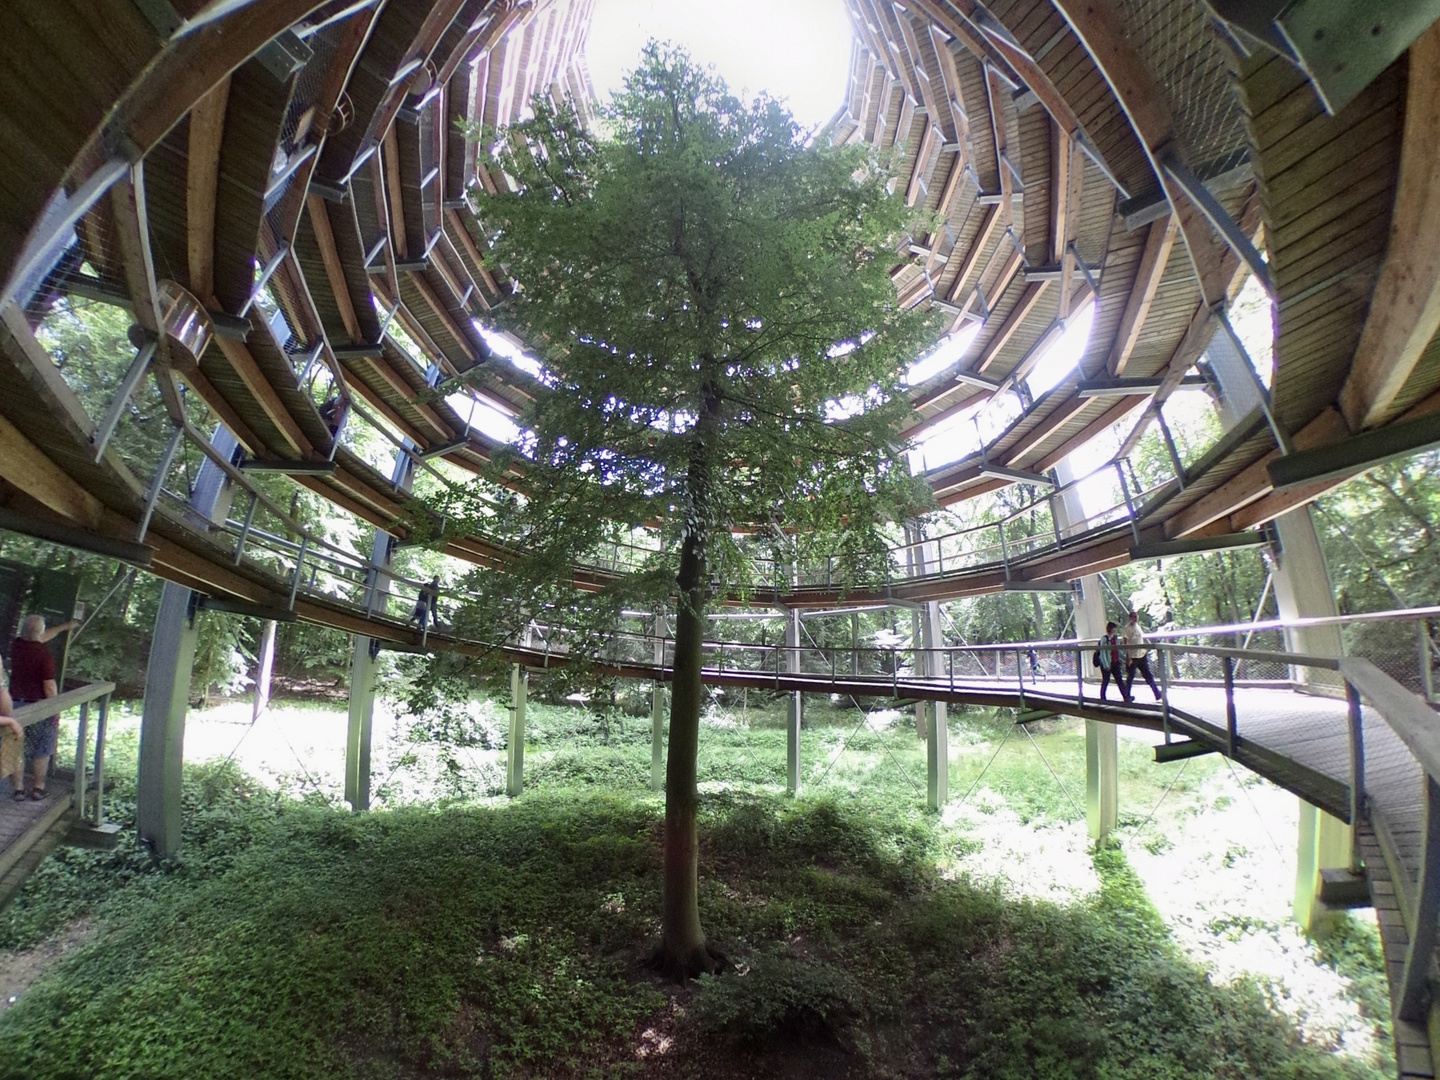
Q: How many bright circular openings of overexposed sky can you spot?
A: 1